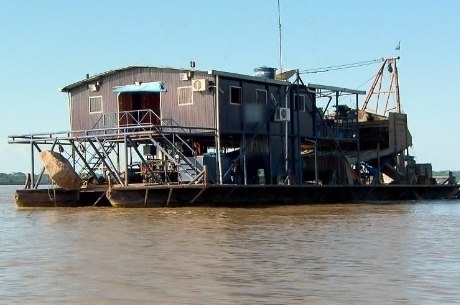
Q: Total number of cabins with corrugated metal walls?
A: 1